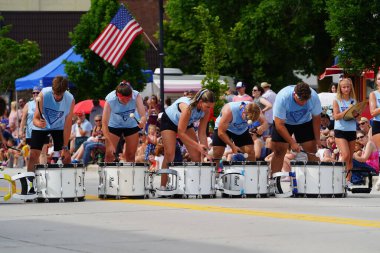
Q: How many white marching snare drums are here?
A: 5